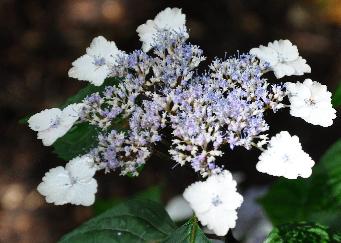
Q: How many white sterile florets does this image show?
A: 8